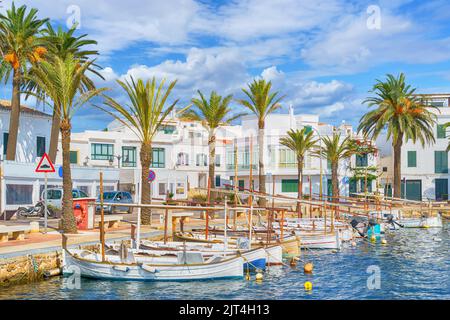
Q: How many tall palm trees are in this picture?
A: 9